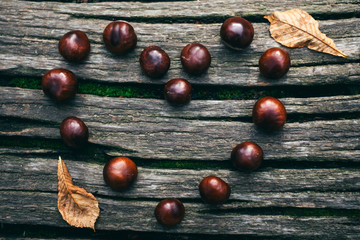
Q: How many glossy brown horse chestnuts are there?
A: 14